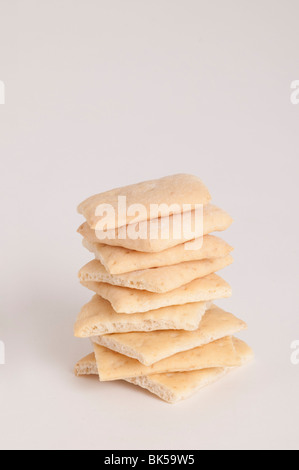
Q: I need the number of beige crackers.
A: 9